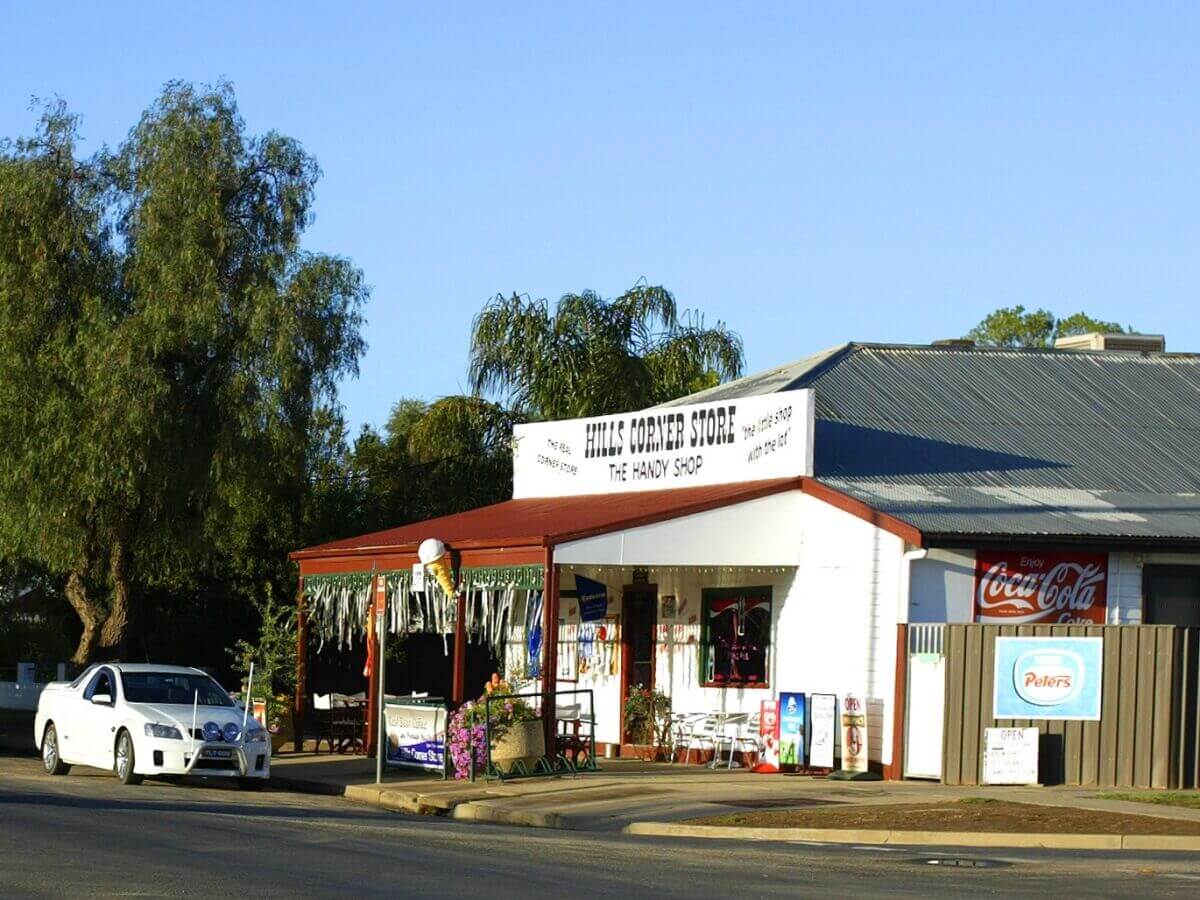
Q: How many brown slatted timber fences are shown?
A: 1